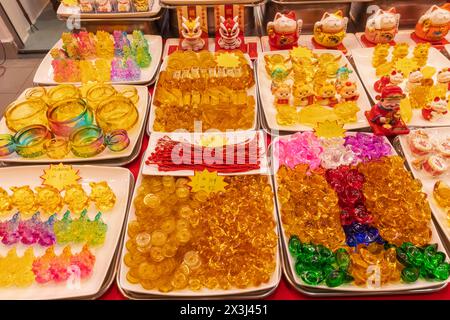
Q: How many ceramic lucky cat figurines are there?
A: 4